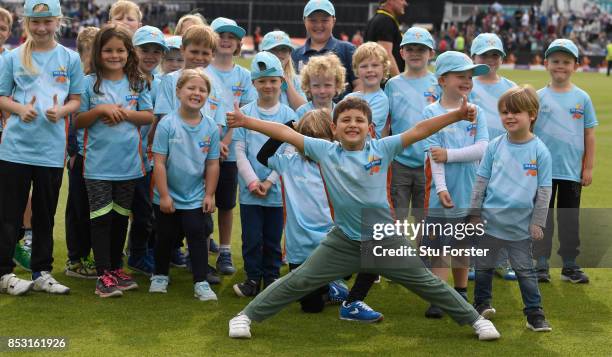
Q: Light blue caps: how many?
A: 11